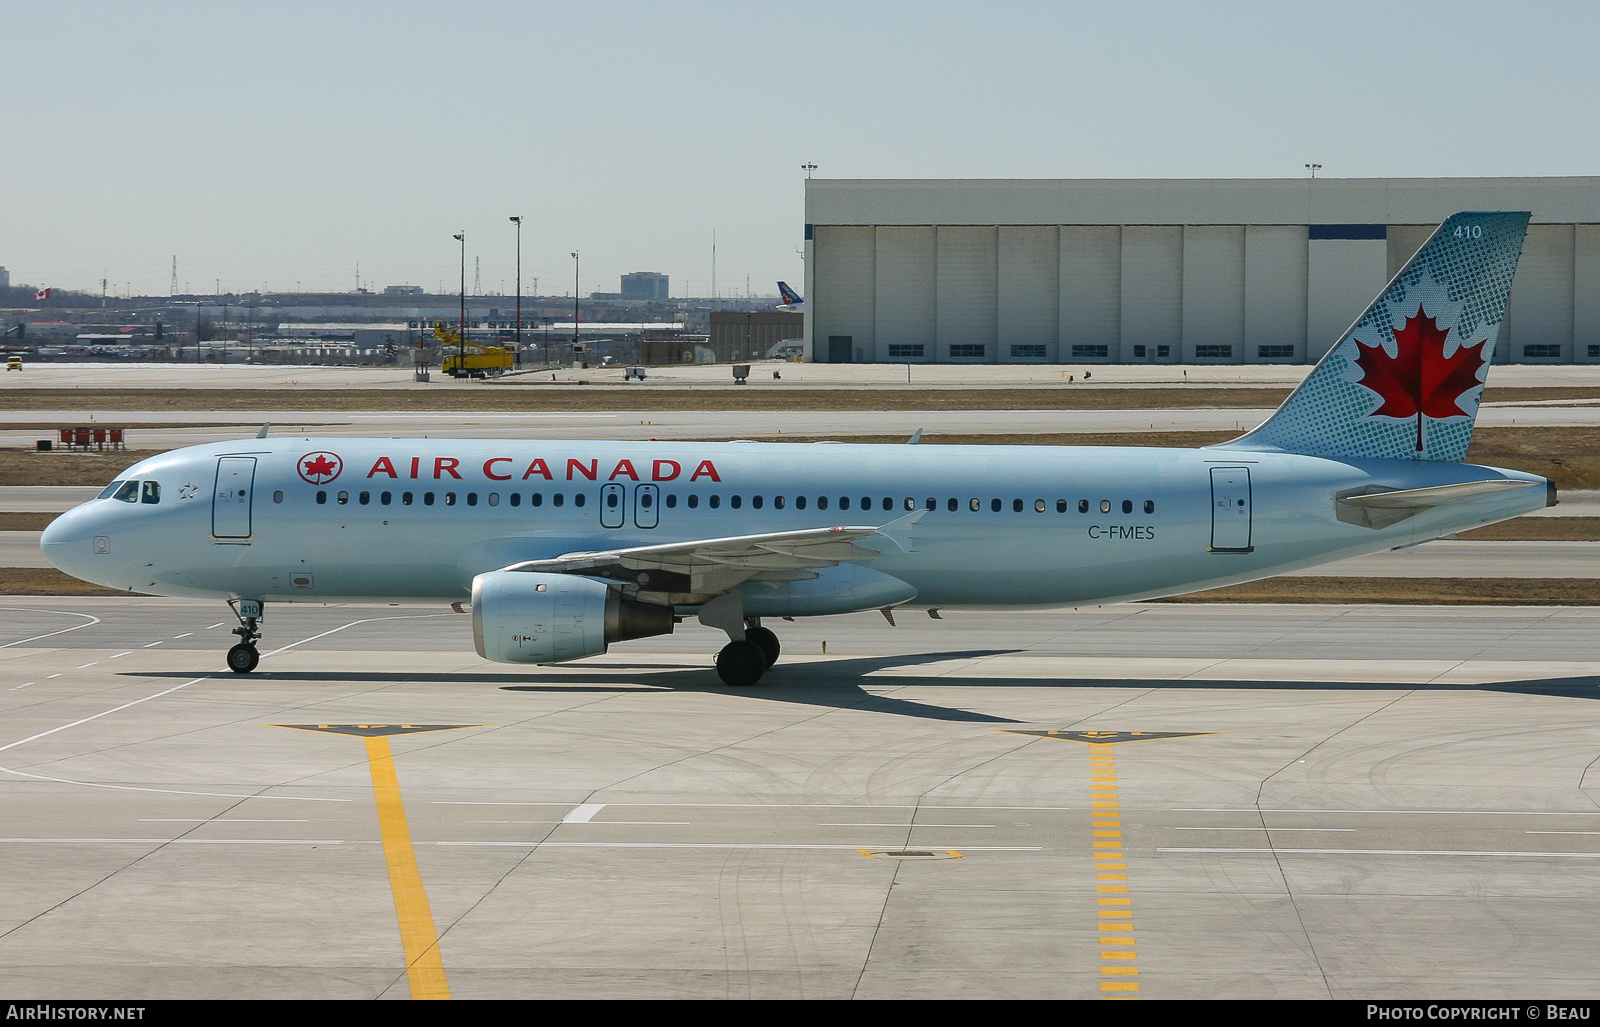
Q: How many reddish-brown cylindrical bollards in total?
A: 4